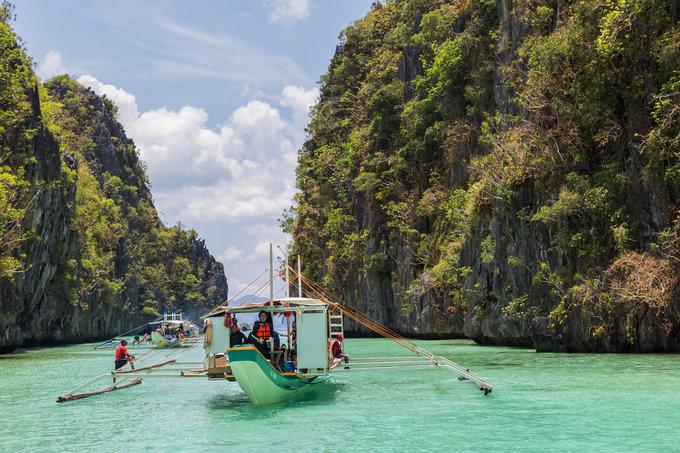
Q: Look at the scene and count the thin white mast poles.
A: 3